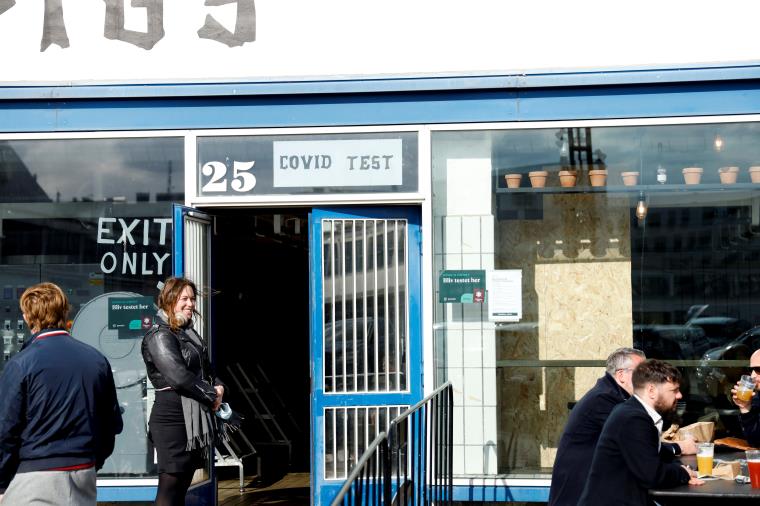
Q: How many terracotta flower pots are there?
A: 8